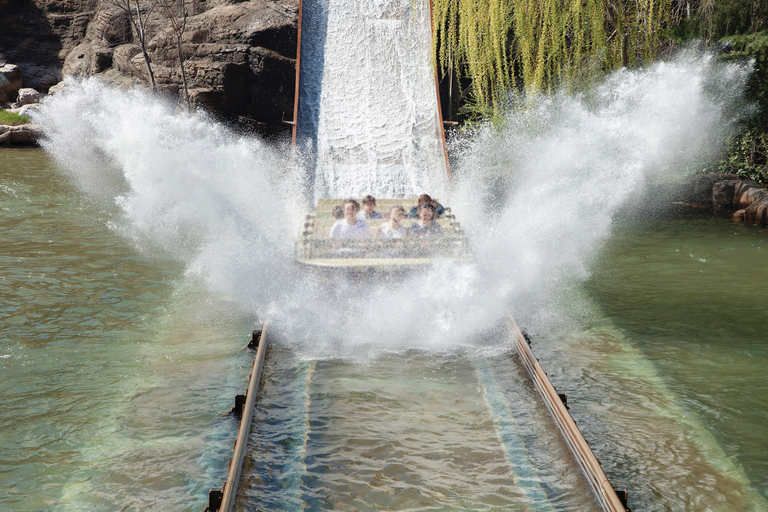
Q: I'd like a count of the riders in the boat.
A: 6